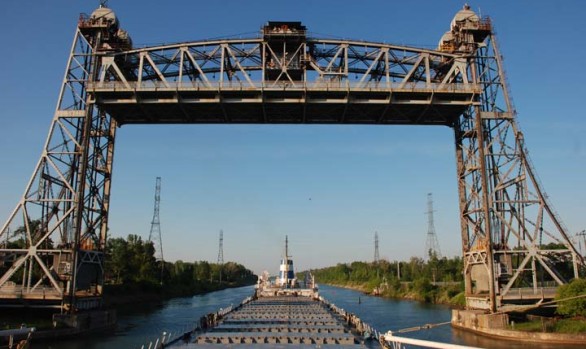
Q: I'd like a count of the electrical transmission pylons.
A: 4